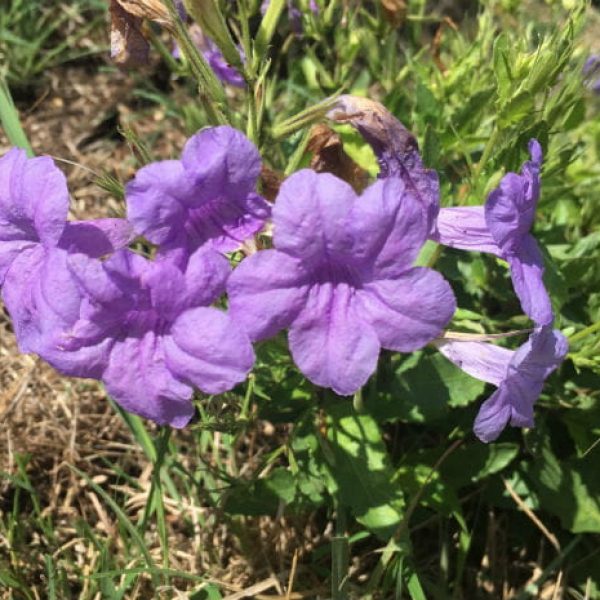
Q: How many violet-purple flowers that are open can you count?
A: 6